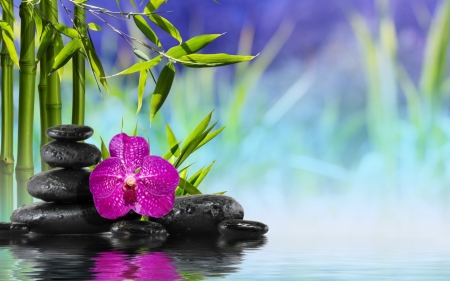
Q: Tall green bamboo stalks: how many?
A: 5